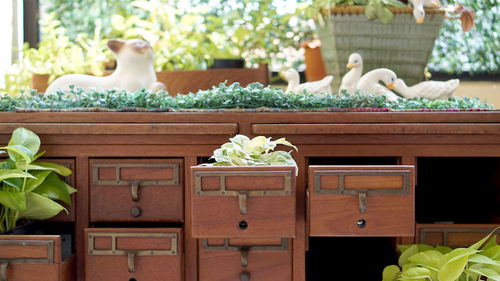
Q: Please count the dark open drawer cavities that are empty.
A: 2